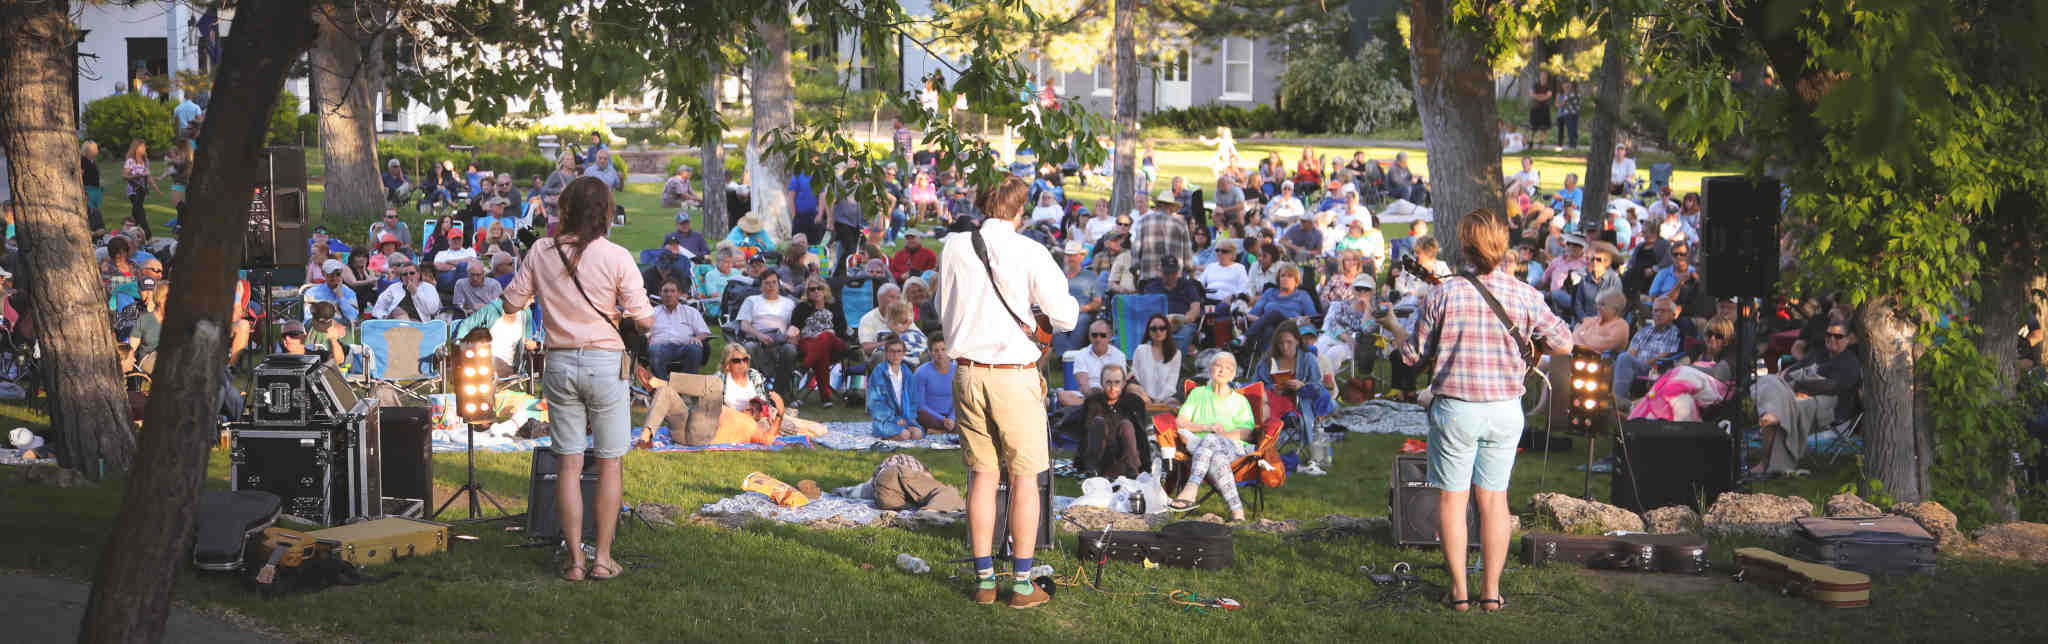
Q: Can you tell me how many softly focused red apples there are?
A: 0